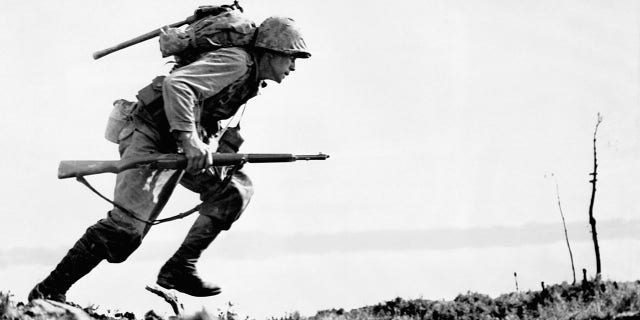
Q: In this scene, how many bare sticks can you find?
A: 2